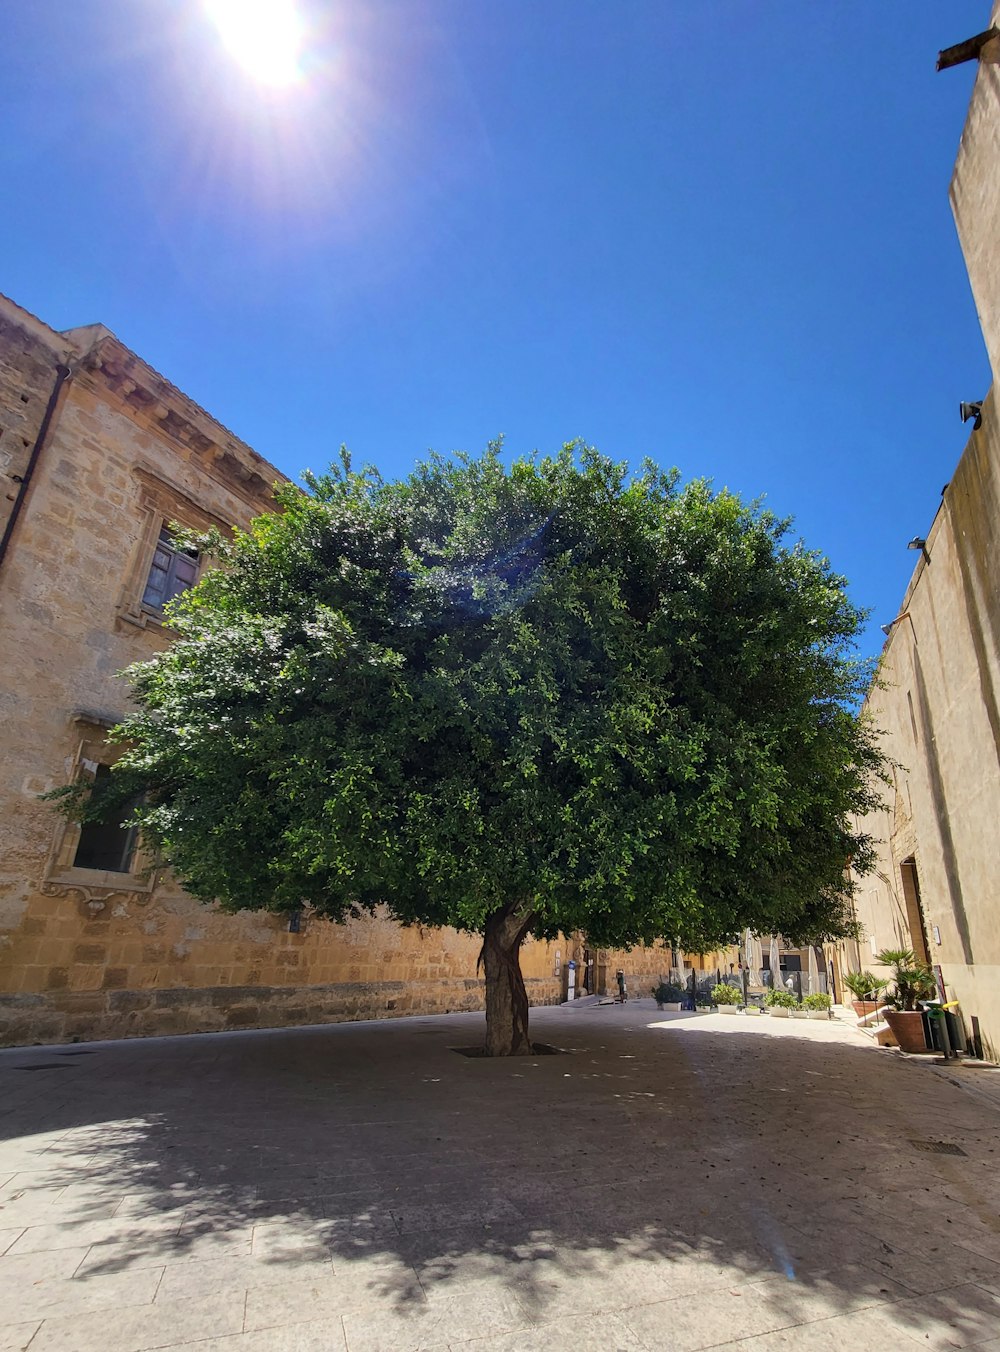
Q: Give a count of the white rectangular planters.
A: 7